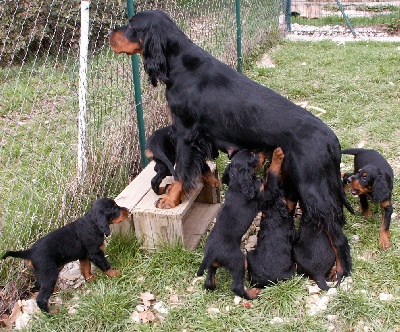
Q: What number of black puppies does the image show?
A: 6